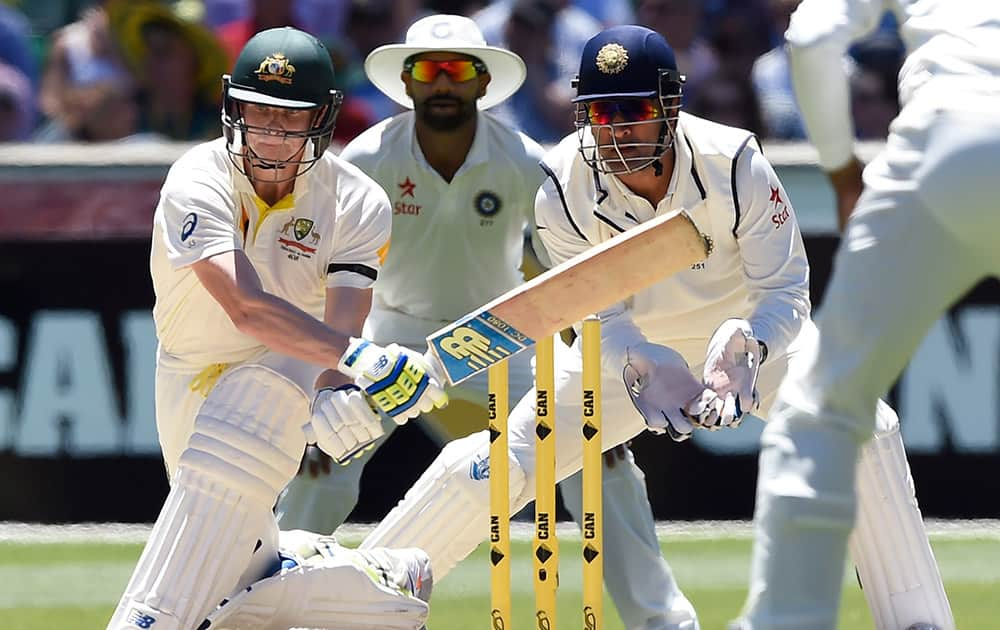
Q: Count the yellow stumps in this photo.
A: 3